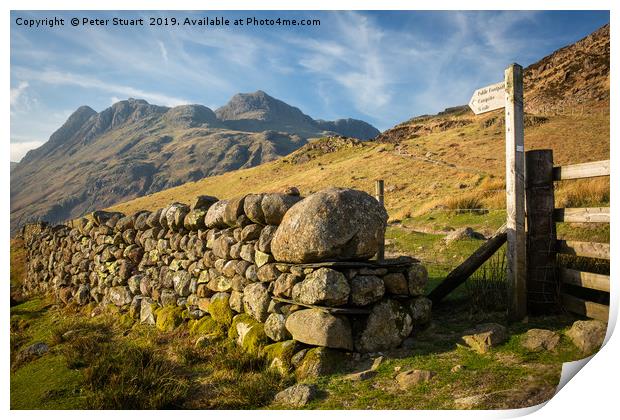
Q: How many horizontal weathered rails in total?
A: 5